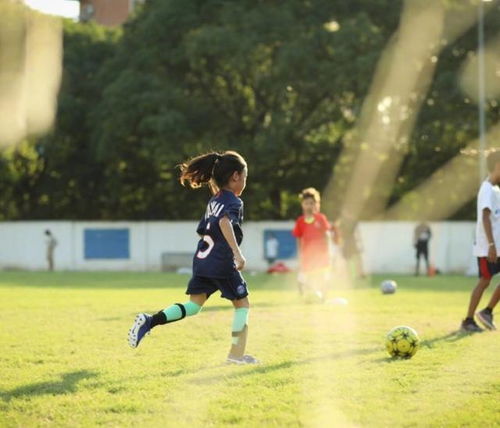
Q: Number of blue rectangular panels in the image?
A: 2